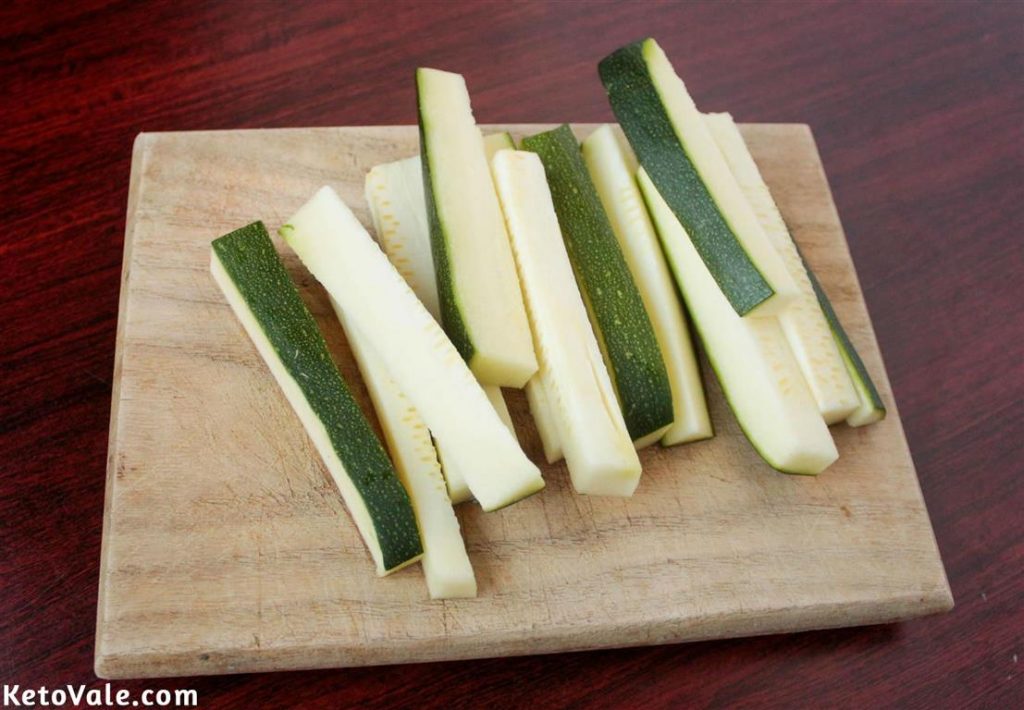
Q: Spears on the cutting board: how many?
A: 13